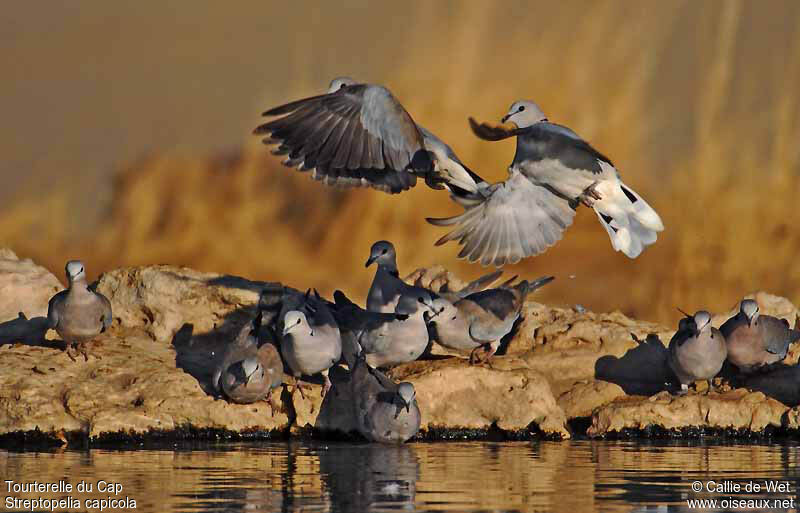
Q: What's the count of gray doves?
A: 11